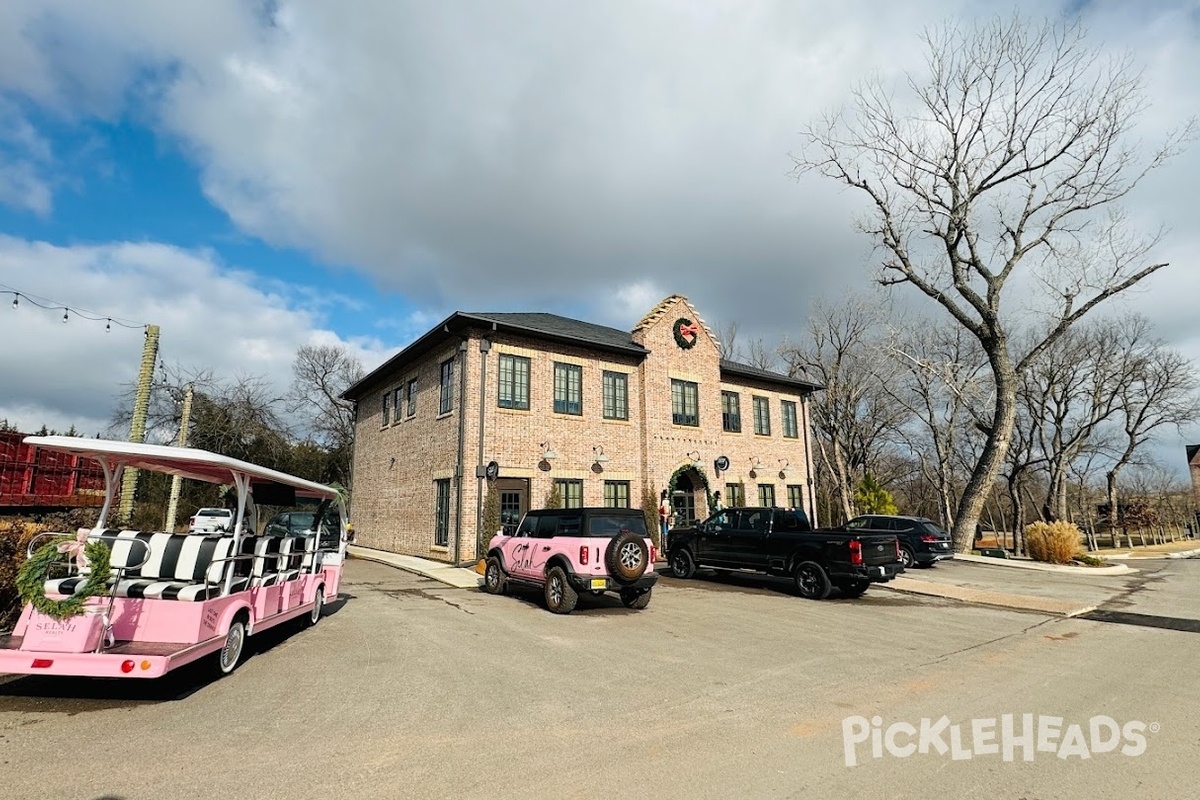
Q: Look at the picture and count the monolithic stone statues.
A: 0